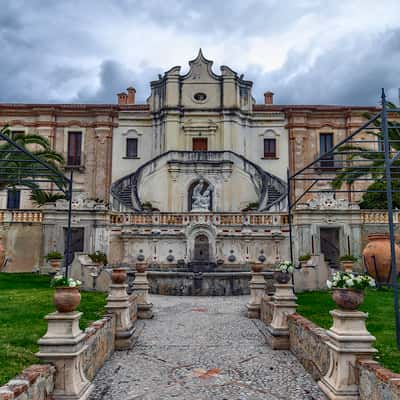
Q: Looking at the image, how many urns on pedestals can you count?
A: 6